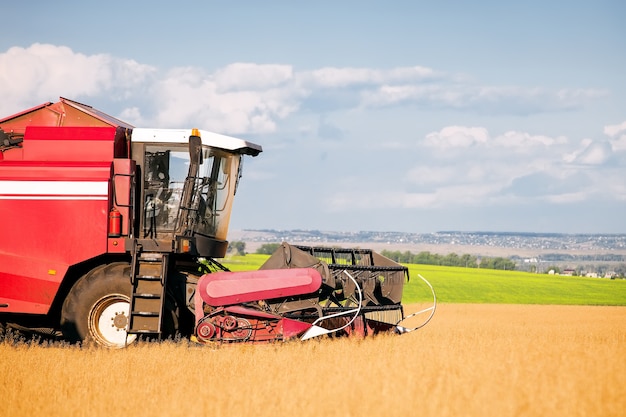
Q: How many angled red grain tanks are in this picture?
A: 1